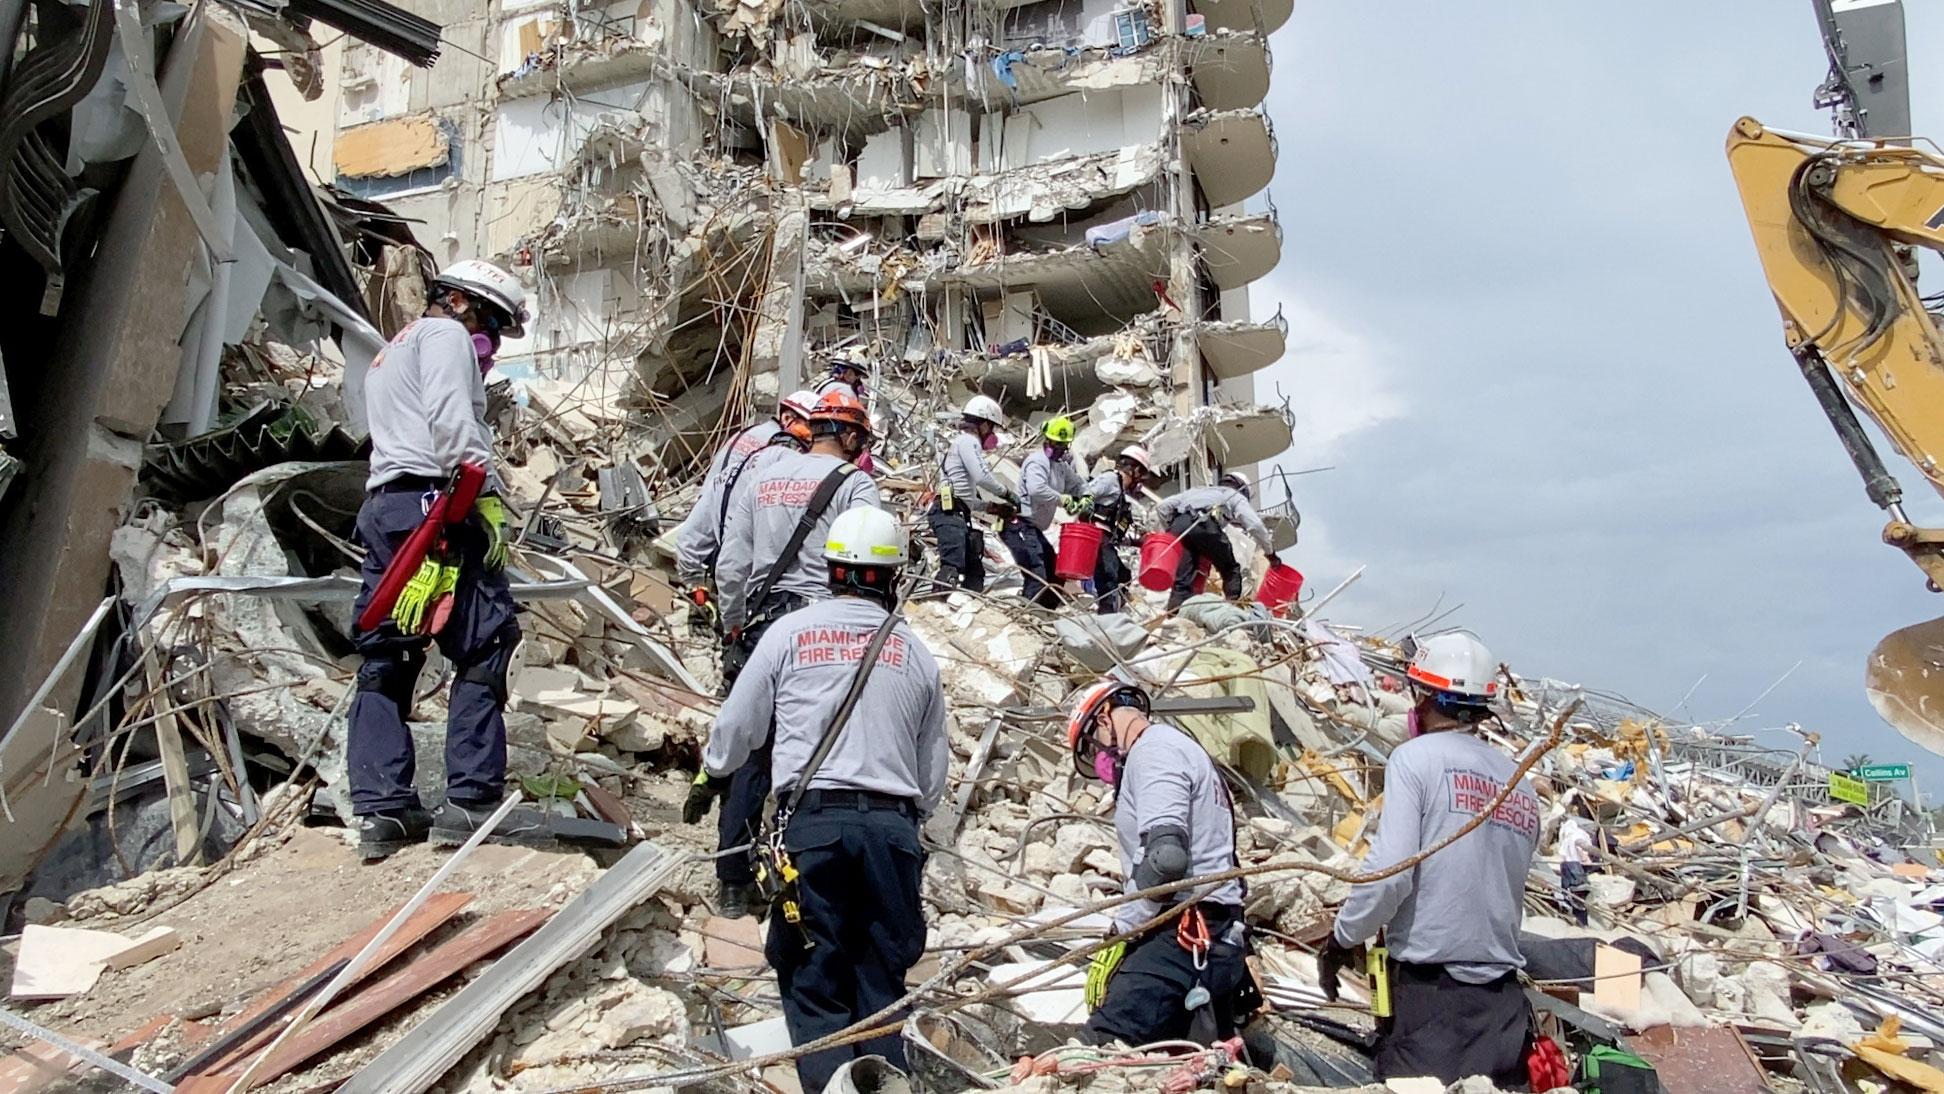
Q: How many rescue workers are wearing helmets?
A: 12